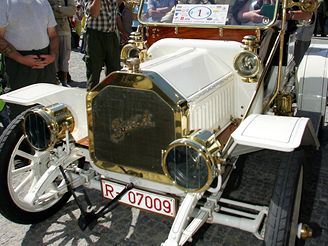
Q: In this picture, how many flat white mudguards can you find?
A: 2